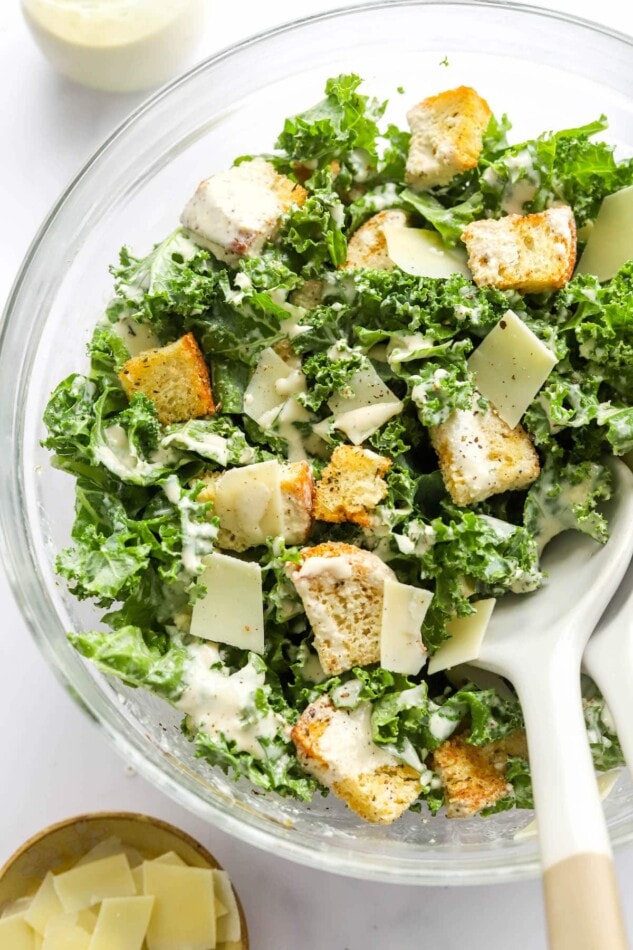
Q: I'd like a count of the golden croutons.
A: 11